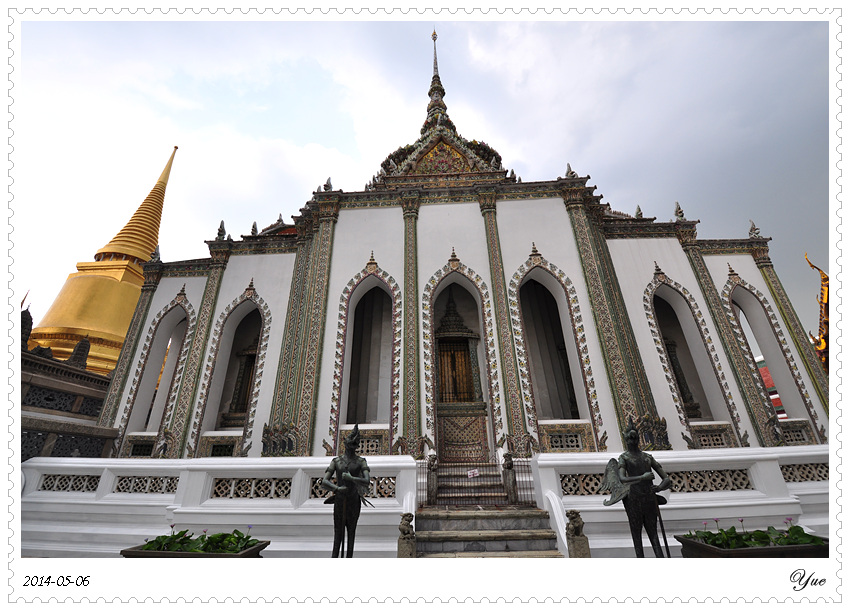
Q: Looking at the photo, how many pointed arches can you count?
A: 7